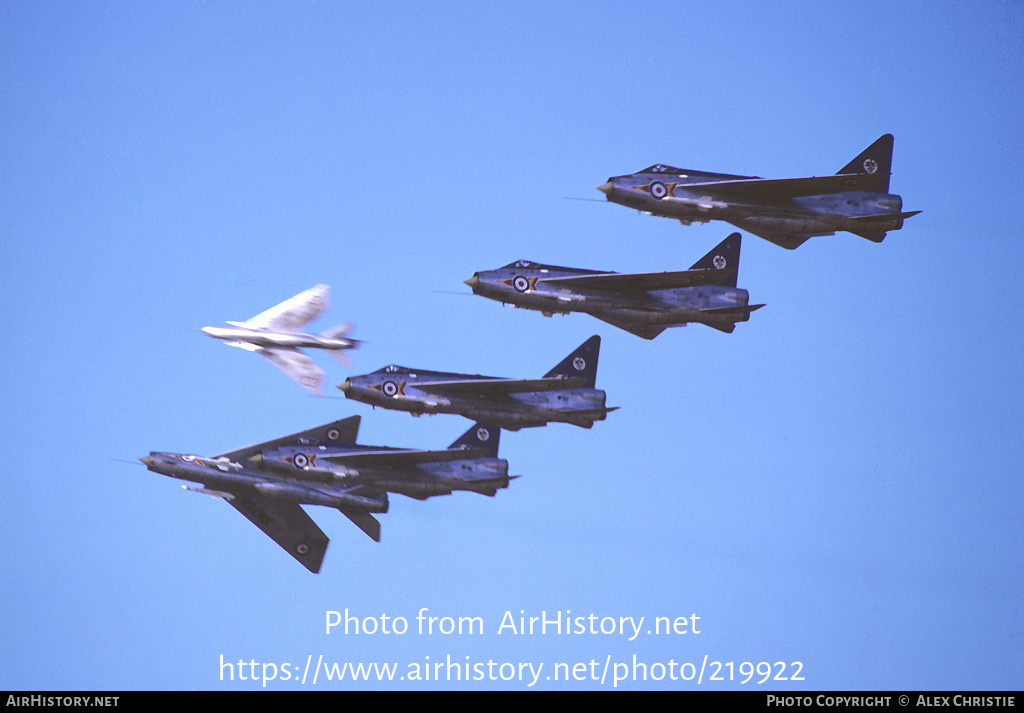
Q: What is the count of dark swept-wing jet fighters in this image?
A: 5